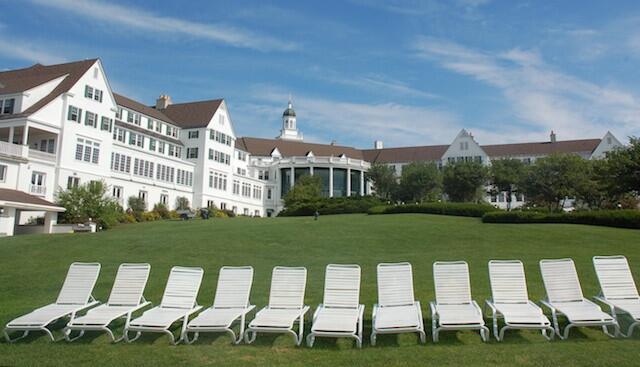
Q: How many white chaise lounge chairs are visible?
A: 11